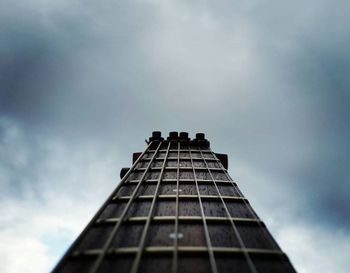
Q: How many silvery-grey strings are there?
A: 7